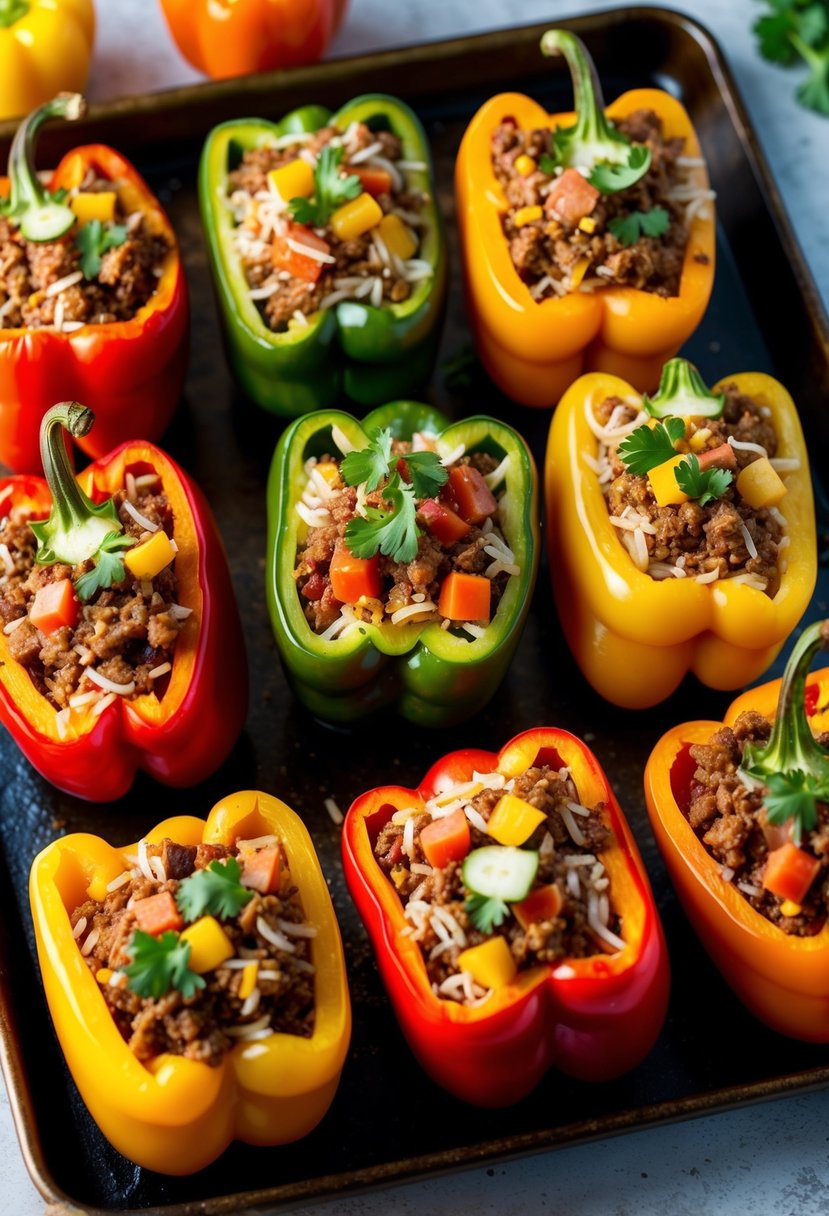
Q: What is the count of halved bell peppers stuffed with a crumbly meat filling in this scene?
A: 9